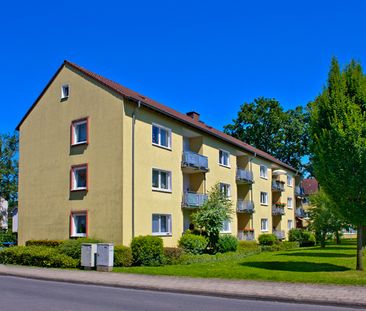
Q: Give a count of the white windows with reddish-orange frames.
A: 3